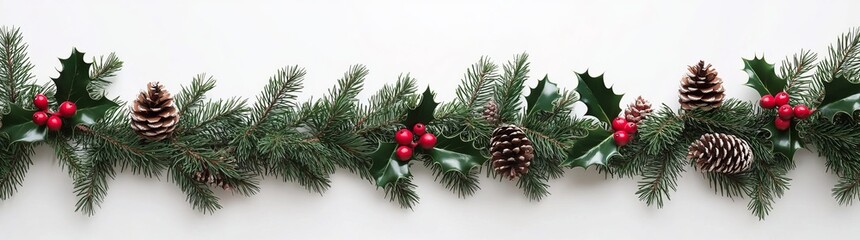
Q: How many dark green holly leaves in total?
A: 12